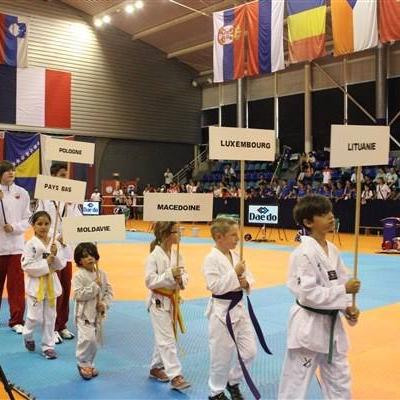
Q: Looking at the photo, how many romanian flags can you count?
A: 1